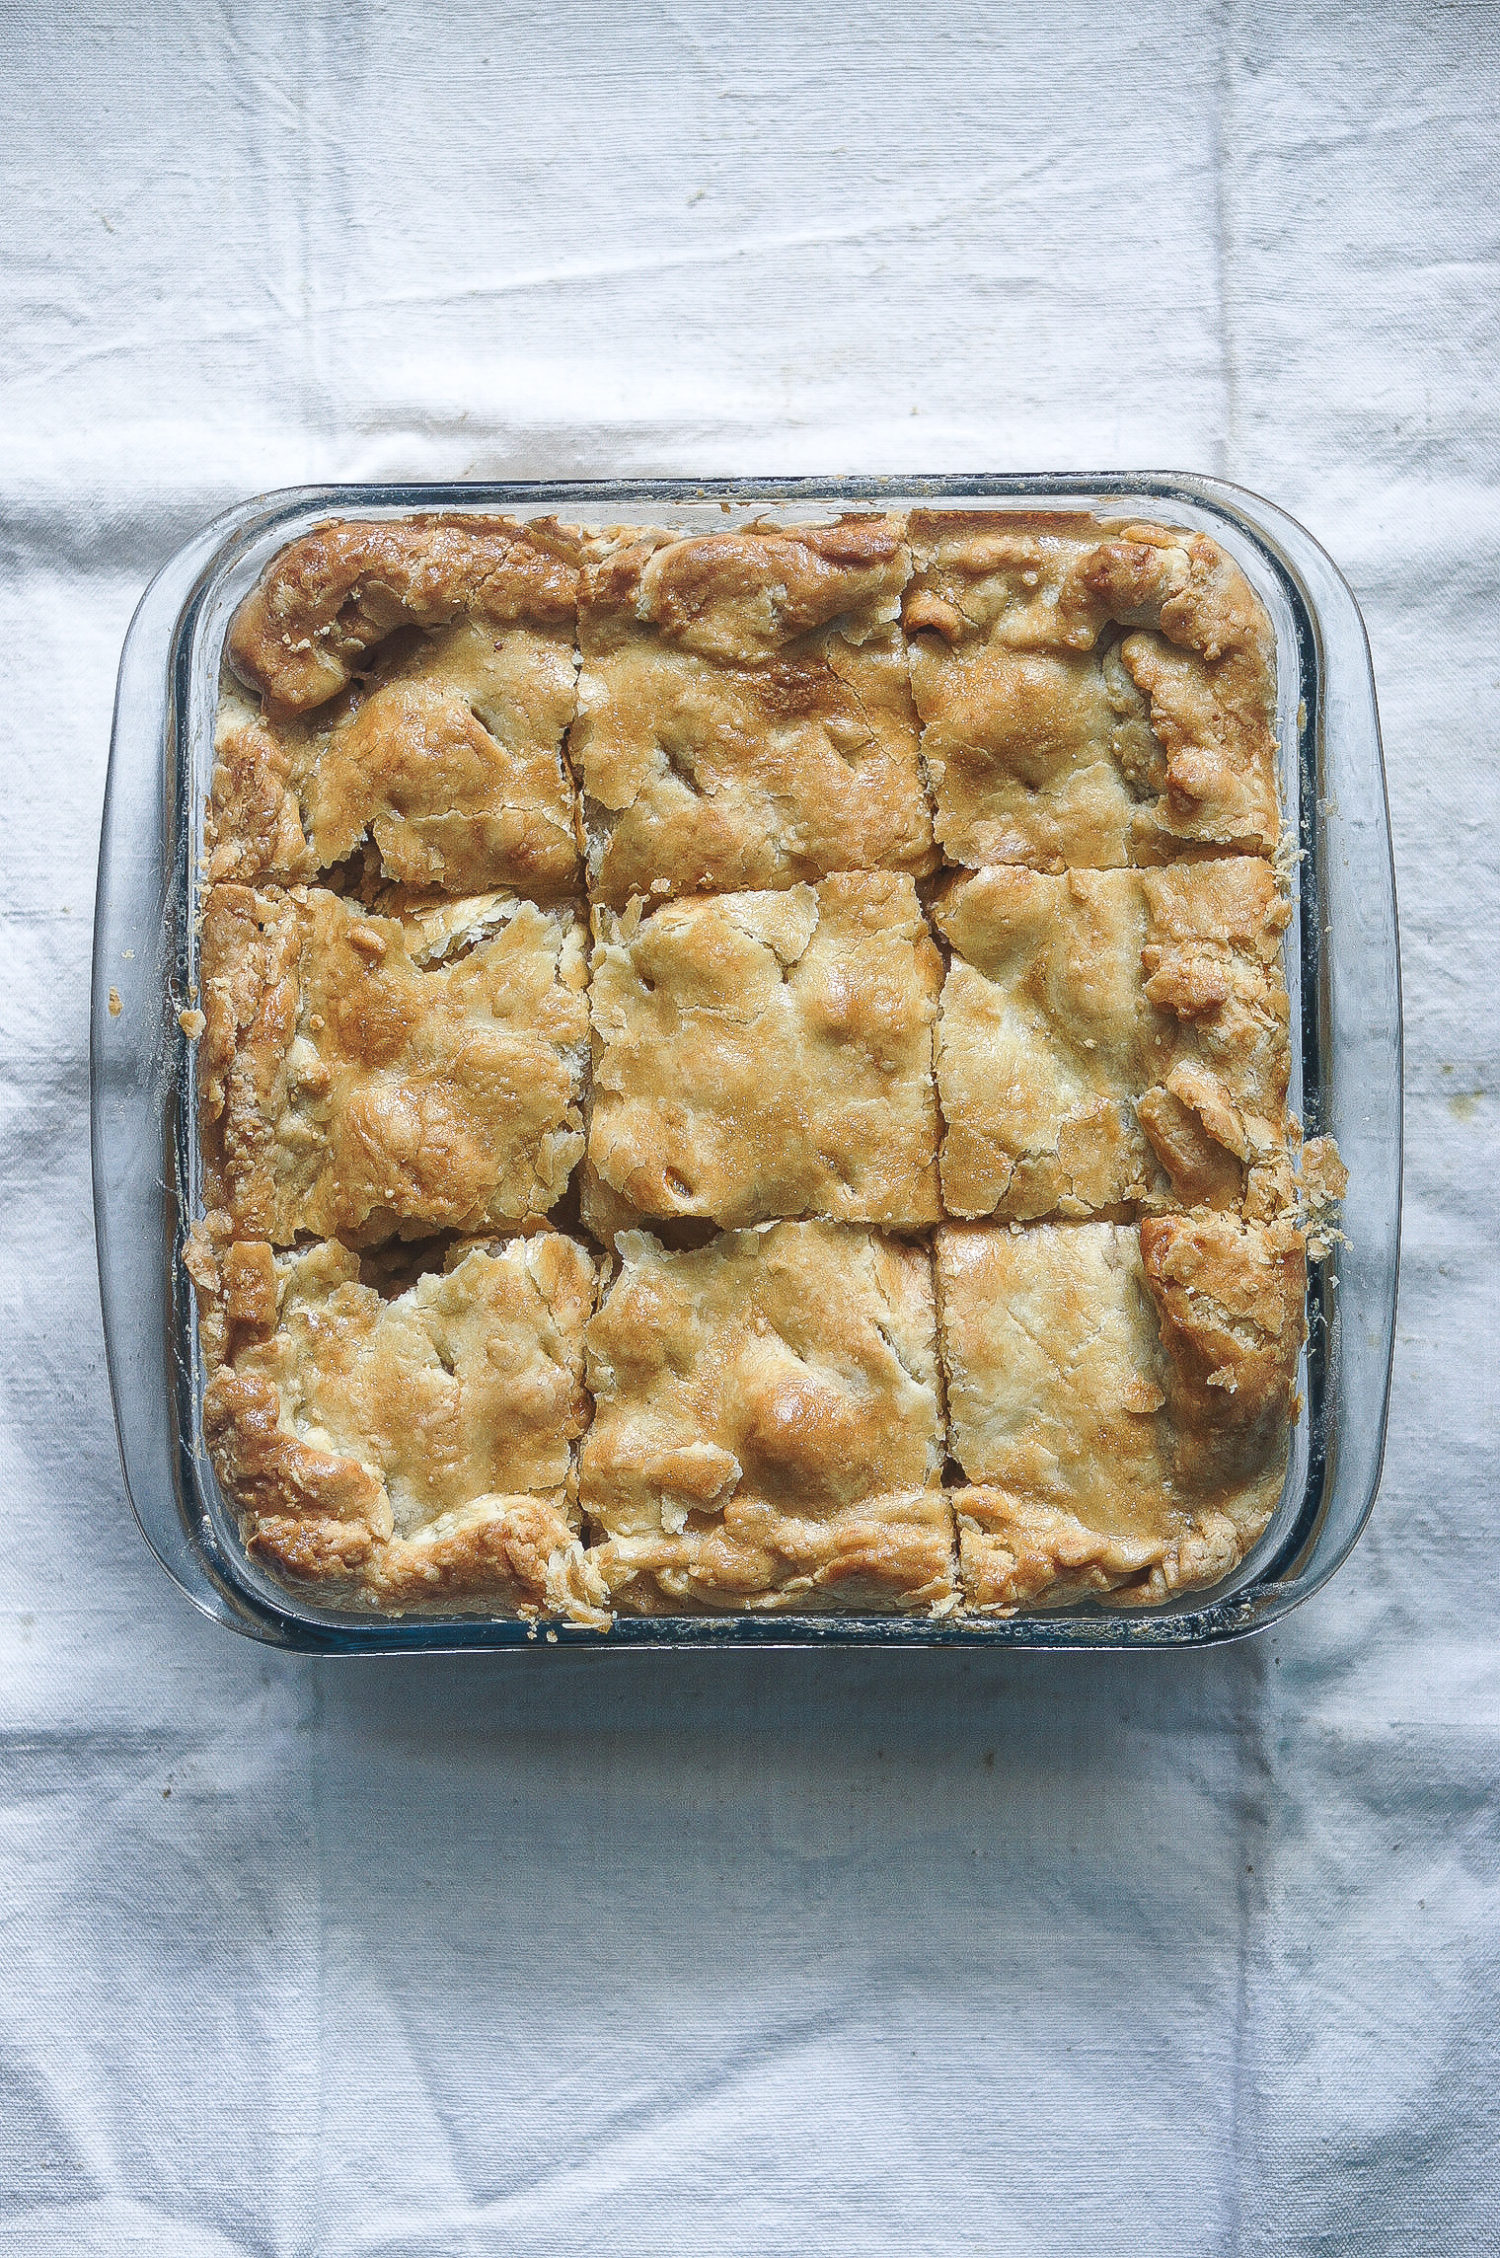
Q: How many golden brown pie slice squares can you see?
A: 9